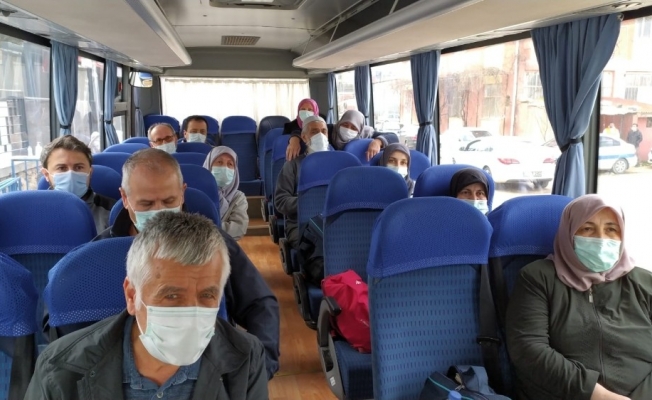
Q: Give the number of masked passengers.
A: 12